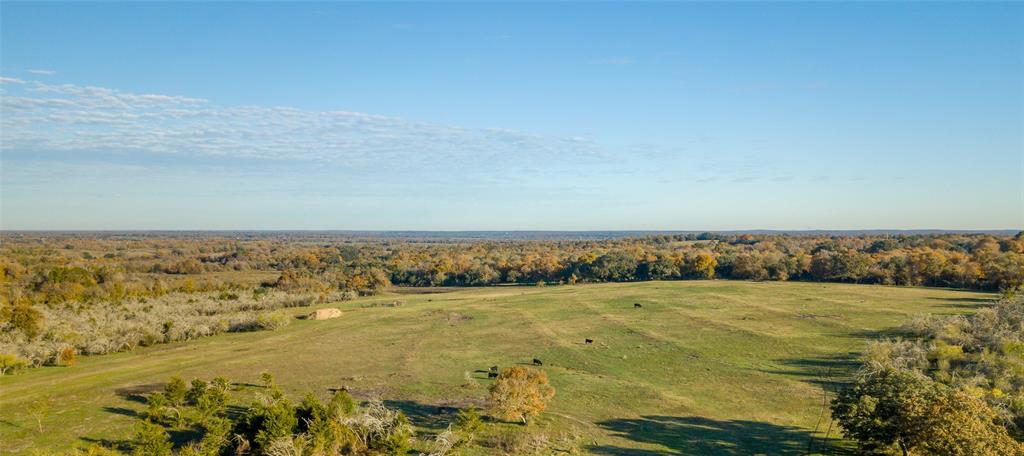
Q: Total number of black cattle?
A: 5